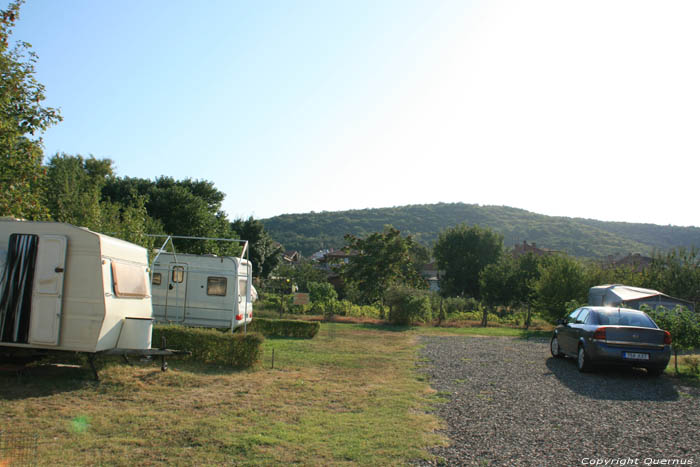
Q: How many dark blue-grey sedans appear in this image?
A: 1